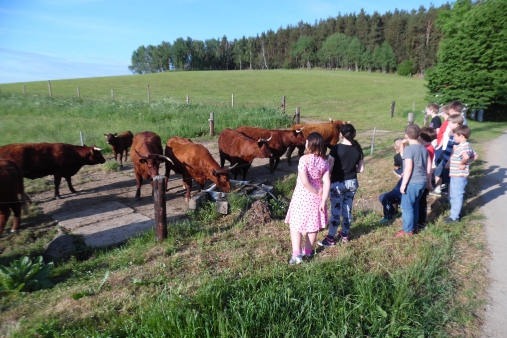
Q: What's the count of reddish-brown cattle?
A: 8